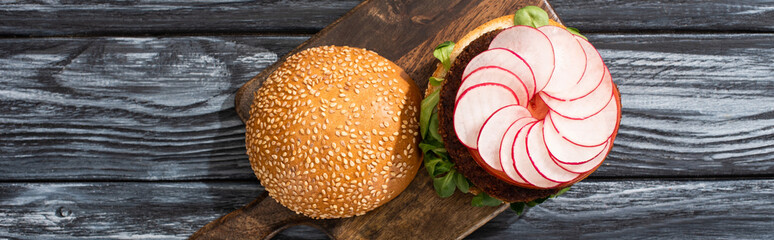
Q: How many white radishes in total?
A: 14